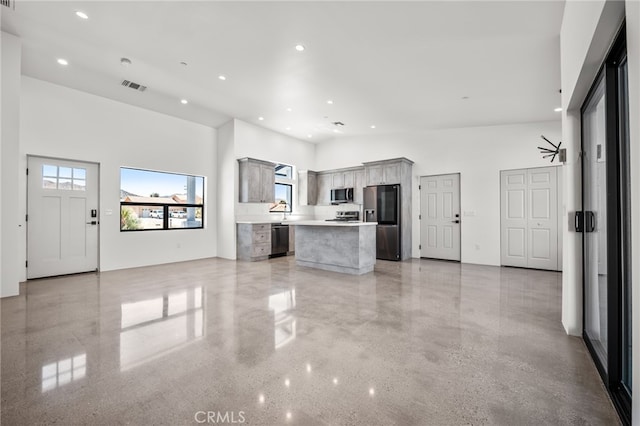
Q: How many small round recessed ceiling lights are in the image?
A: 13